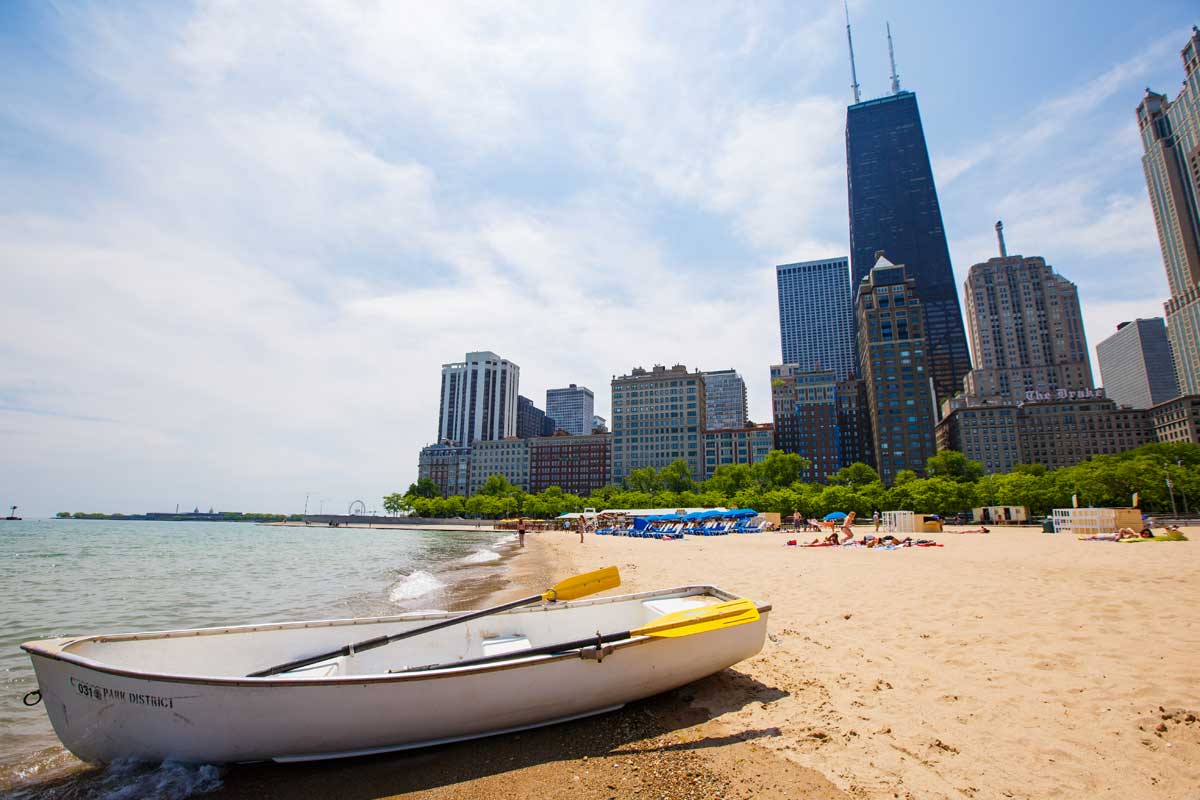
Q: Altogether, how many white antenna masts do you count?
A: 2